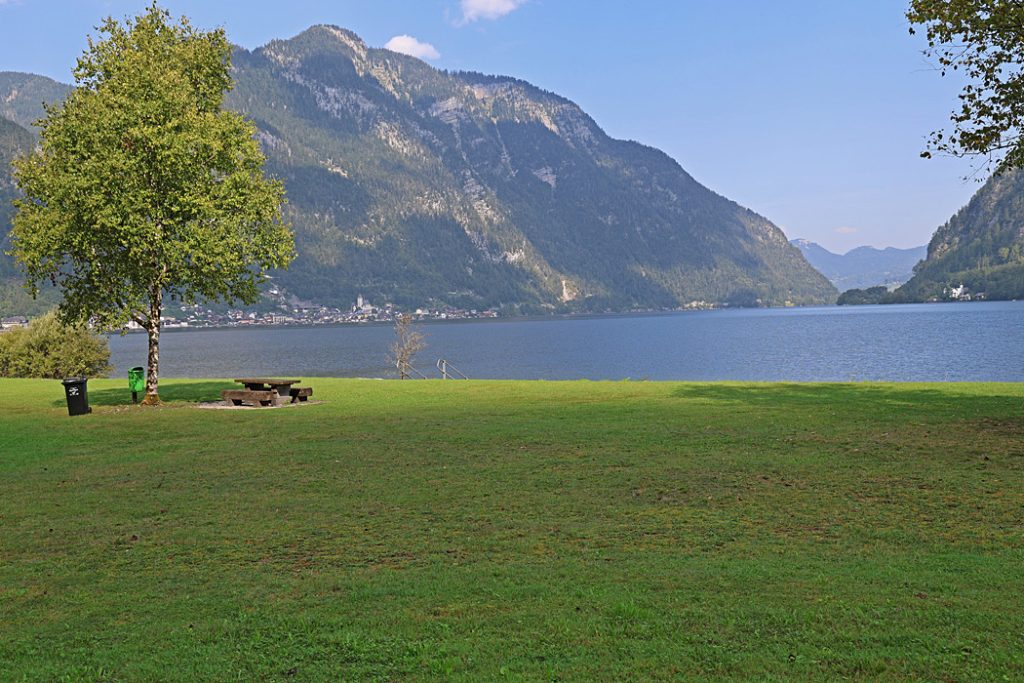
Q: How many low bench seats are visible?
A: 2